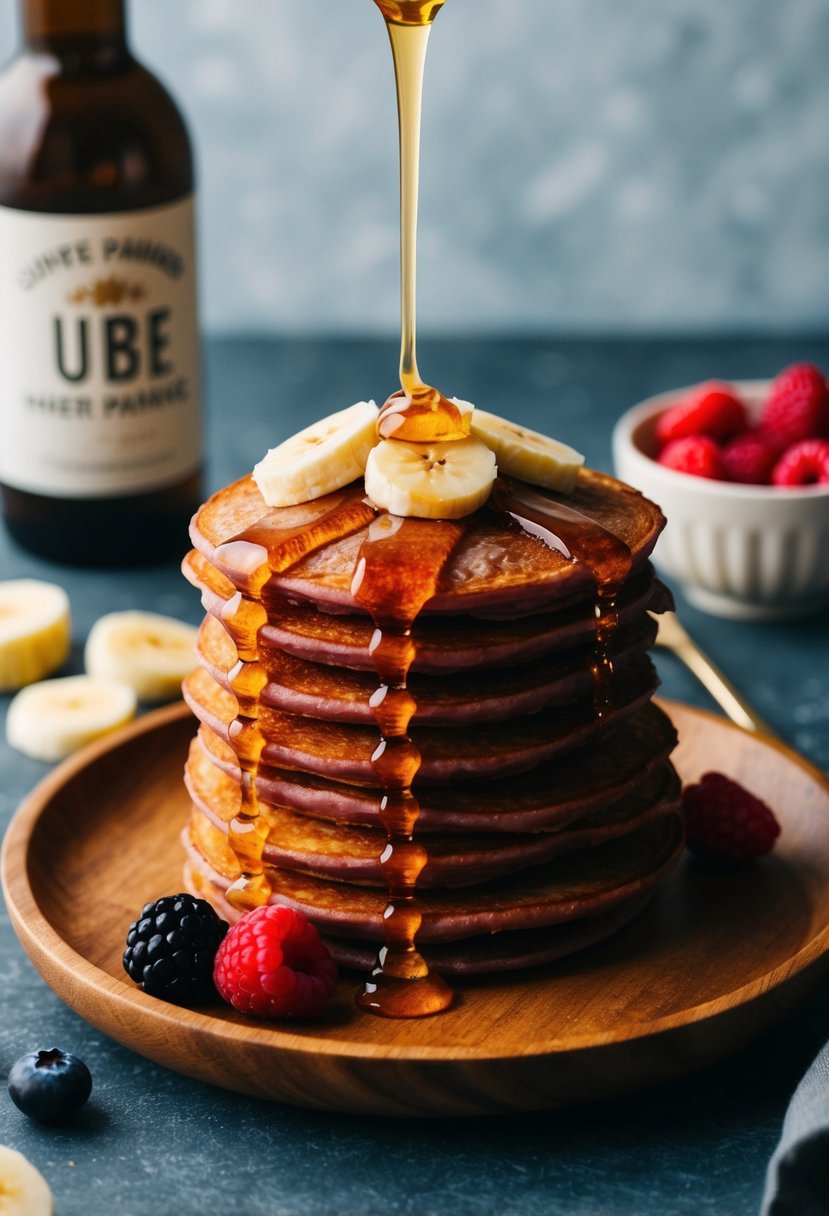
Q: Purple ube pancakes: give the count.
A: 8